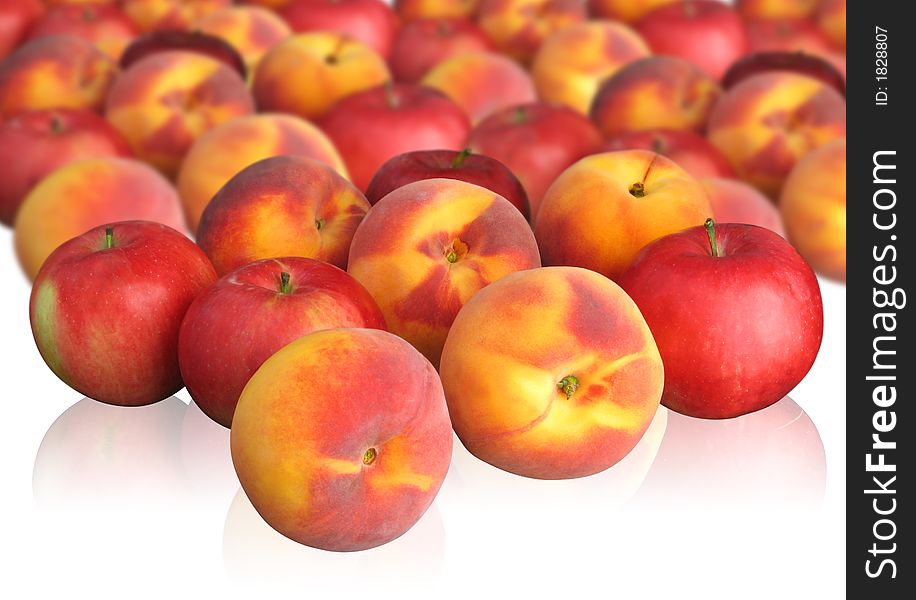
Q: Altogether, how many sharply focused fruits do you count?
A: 9